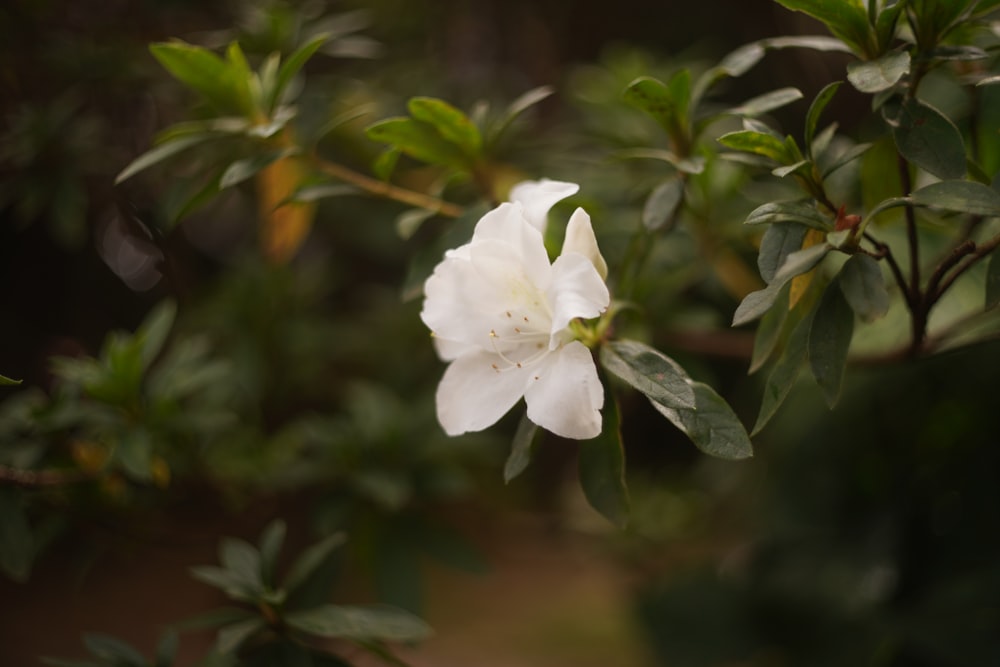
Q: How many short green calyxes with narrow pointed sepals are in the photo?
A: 1